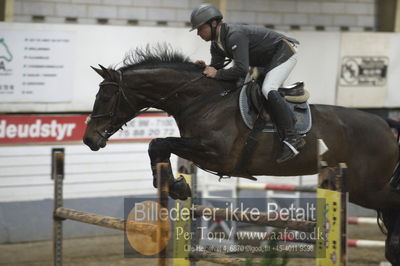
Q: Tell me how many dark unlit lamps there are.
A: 0